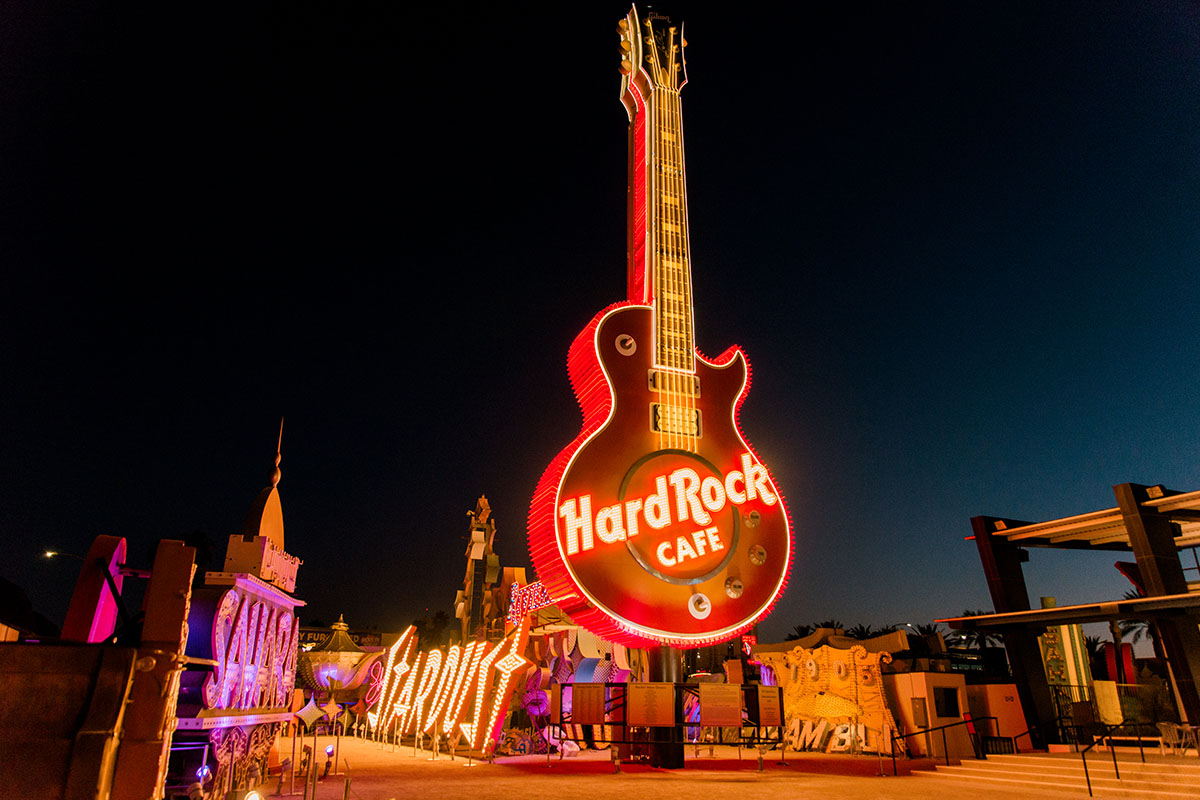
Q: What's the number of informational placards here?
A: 5